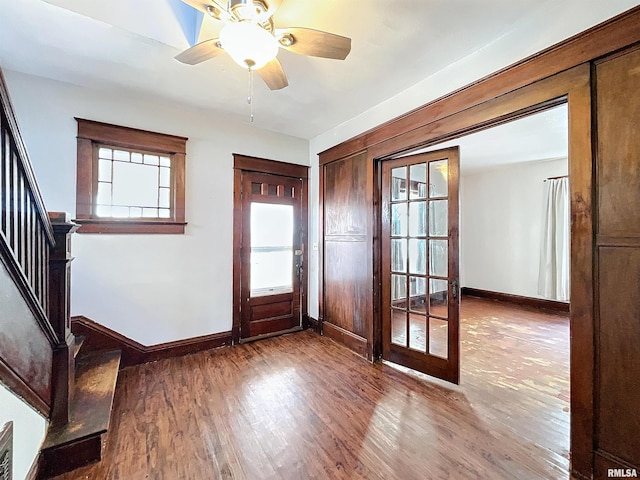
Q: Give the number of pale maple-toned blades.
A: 5